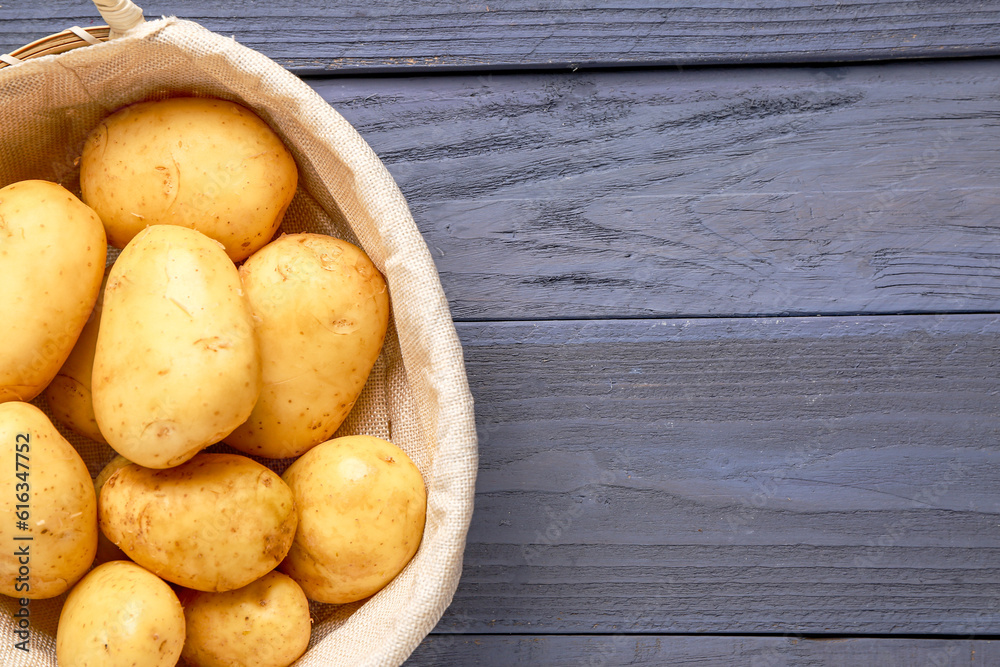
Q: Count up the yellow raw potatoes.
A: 11